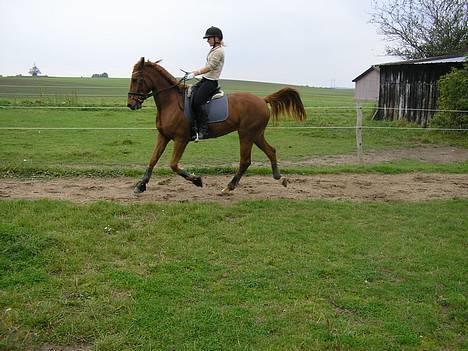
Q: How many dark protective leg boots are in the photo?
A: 4